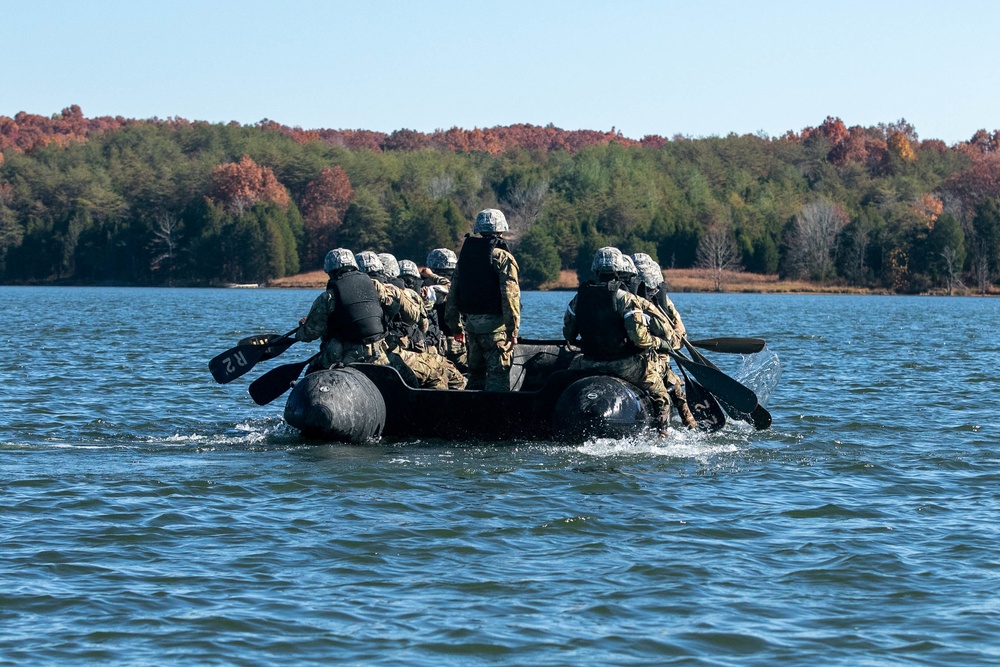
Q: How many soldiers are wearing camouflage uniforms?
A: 10